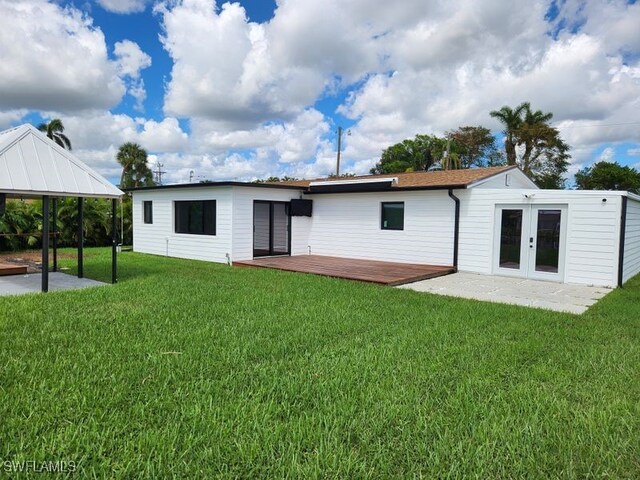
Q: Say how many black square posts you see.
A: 4